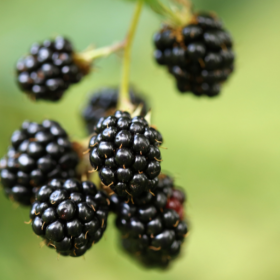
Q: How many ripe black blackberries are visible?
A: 7